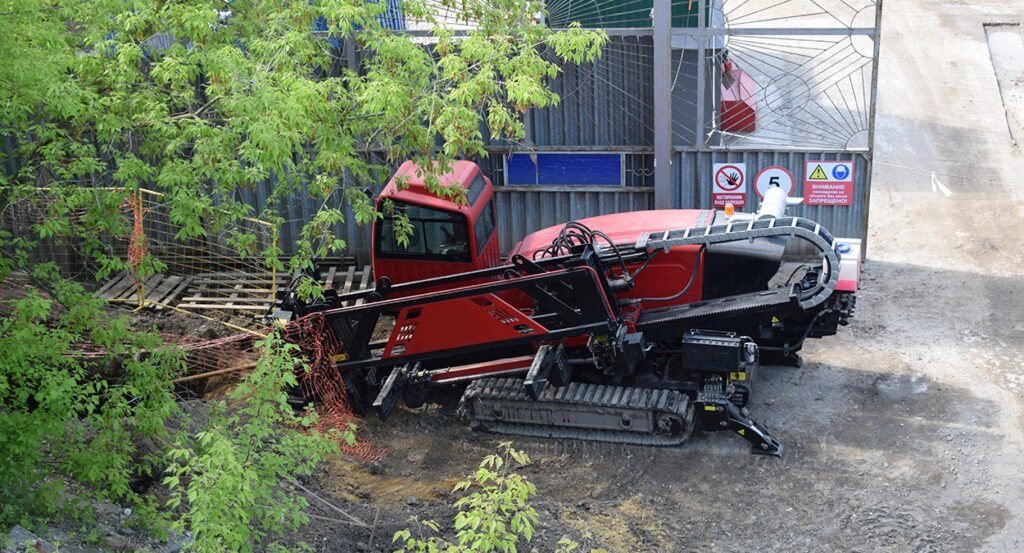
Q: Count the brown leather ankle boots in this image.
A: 0